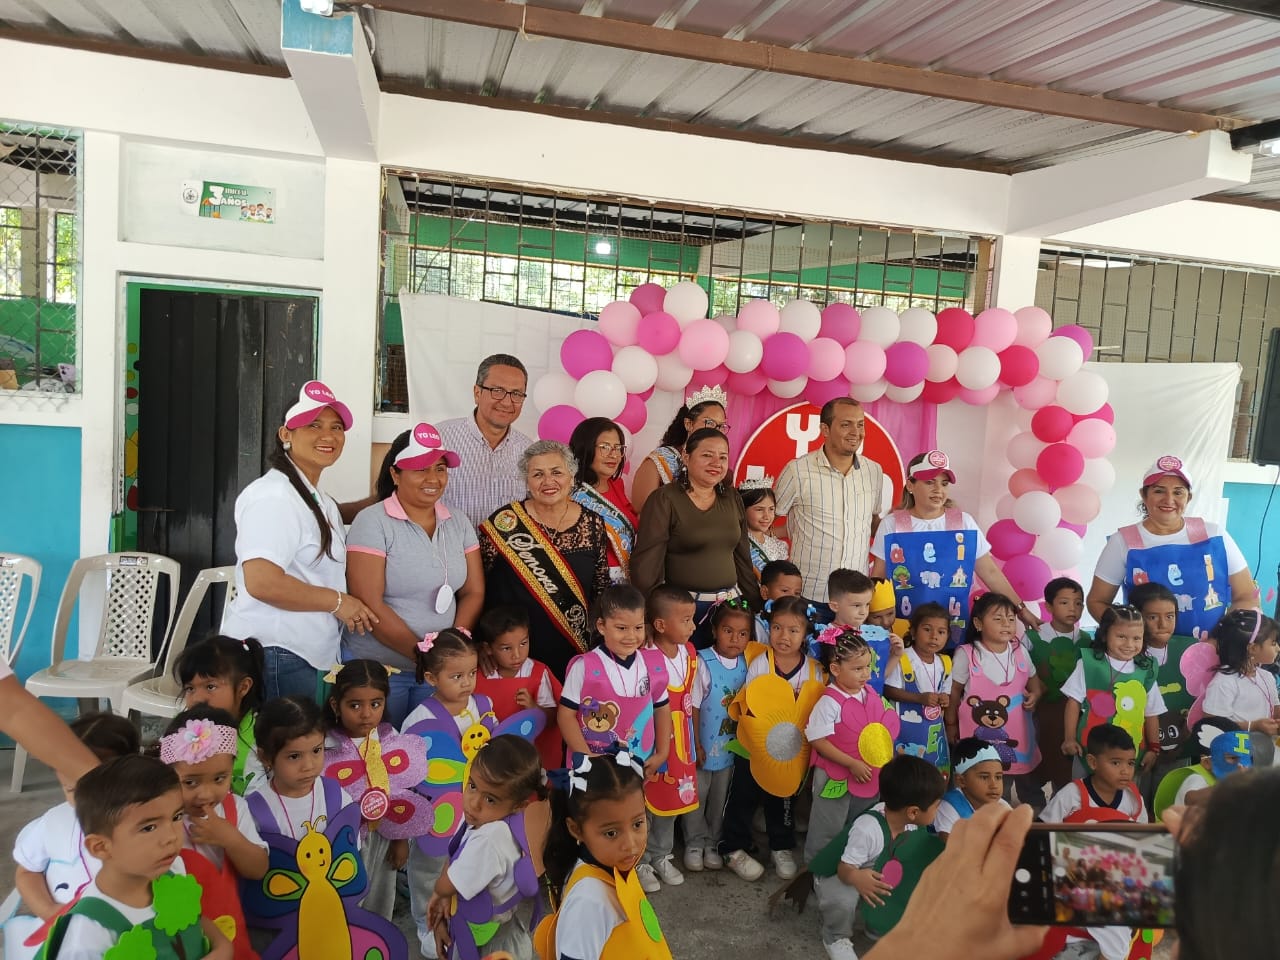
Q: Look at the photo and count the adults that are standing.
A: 10